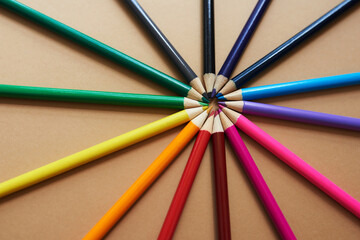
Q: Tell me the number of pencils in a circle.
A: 14